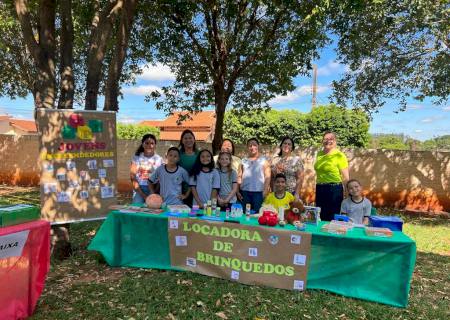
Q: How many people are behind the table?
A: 11